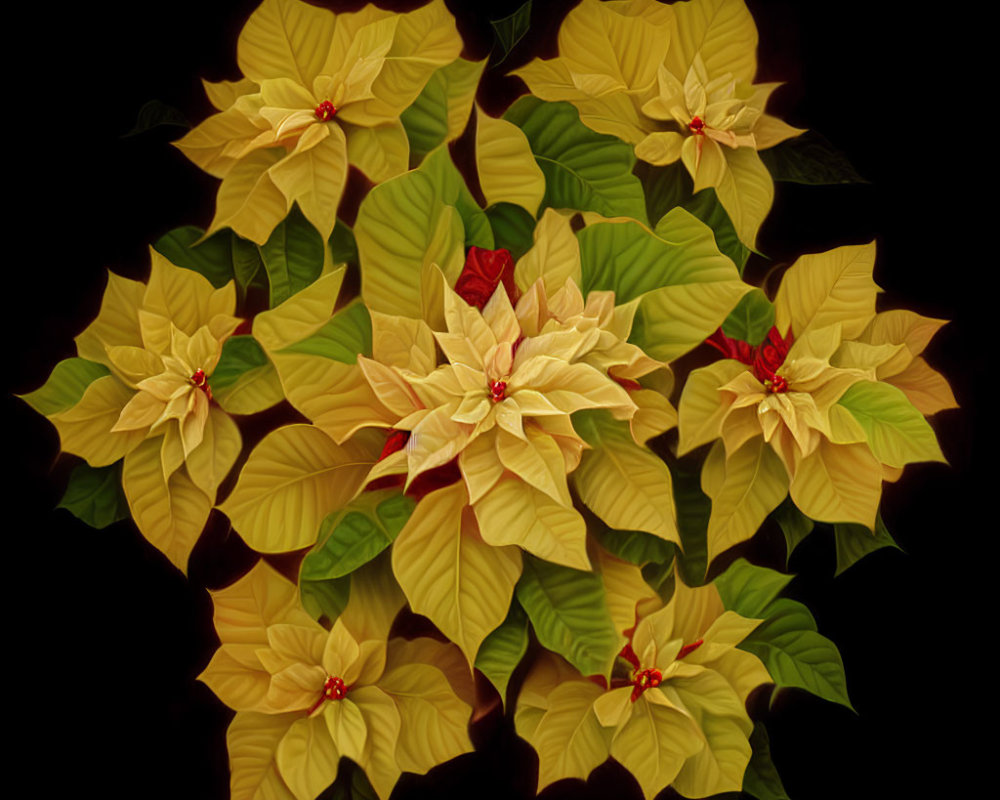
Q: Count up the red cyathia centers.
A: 7